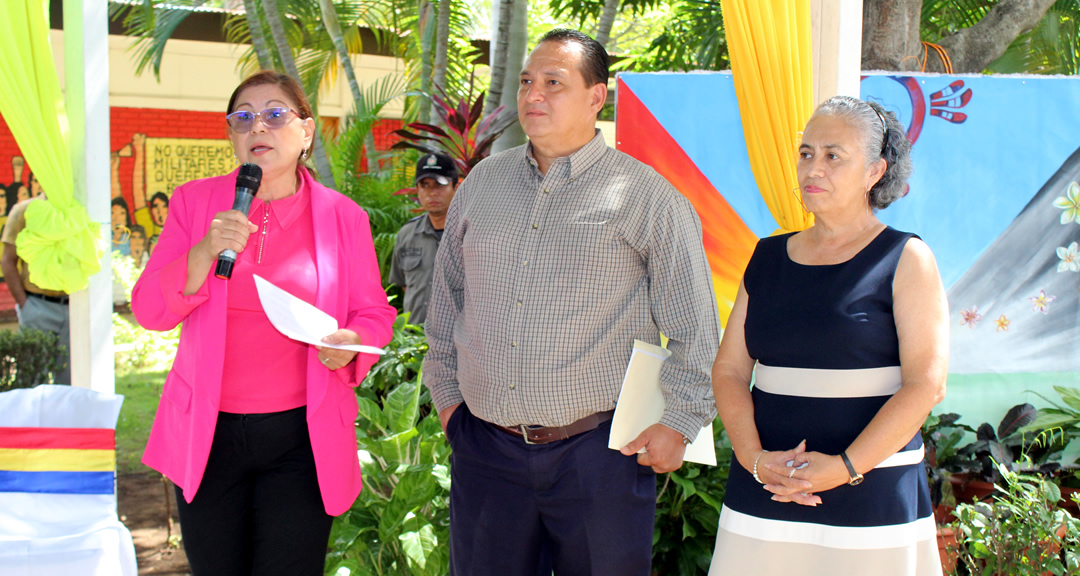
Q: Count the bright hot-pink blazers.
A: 1